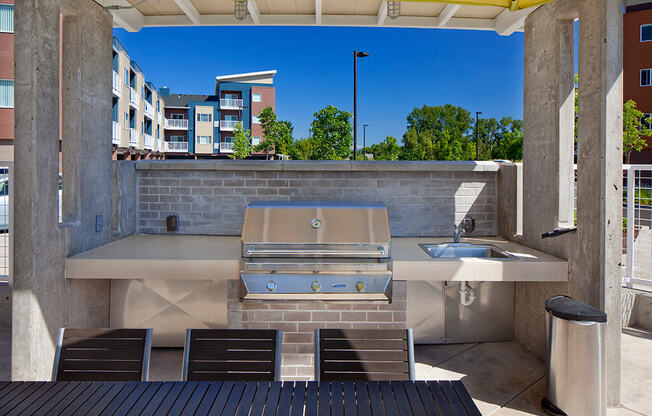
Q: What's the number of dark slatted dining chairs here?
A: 3